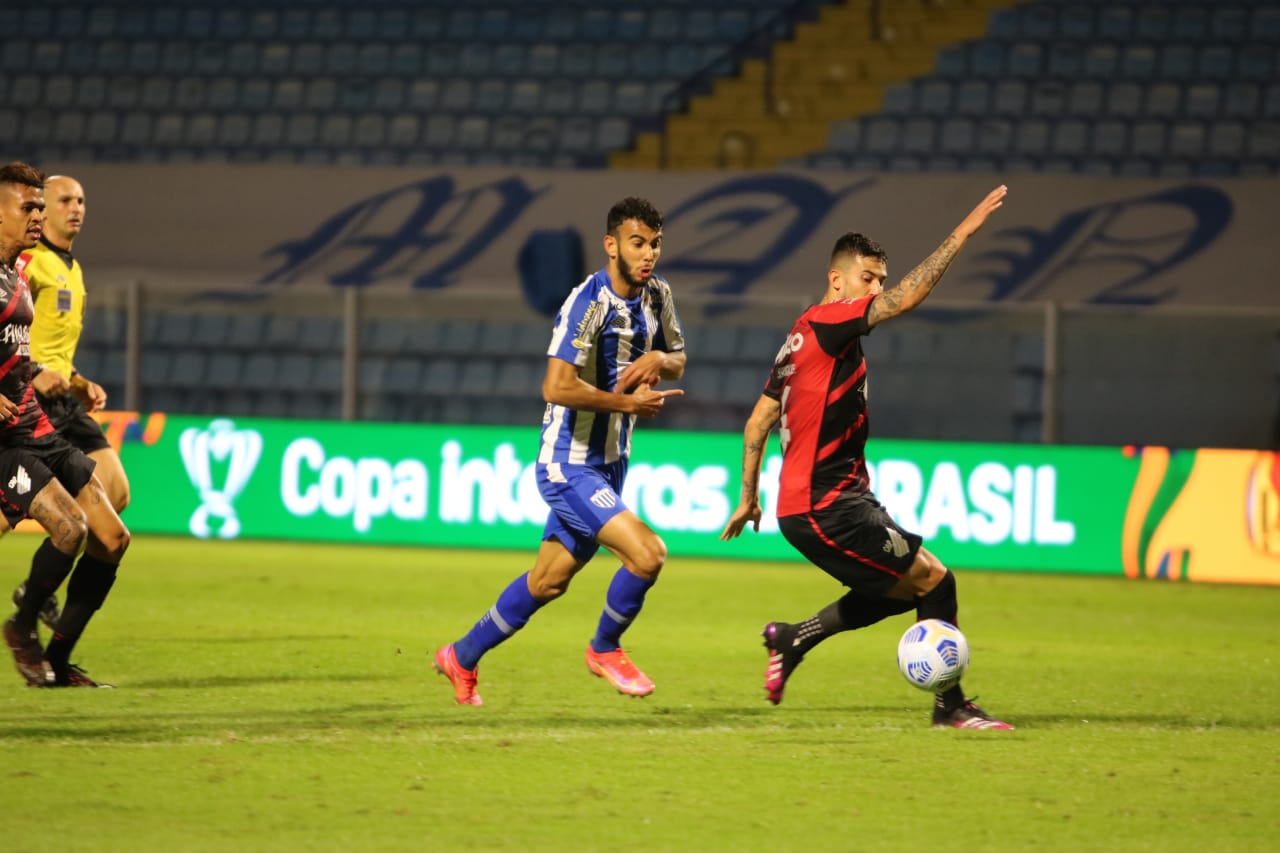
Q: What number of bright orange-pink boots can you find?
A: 2